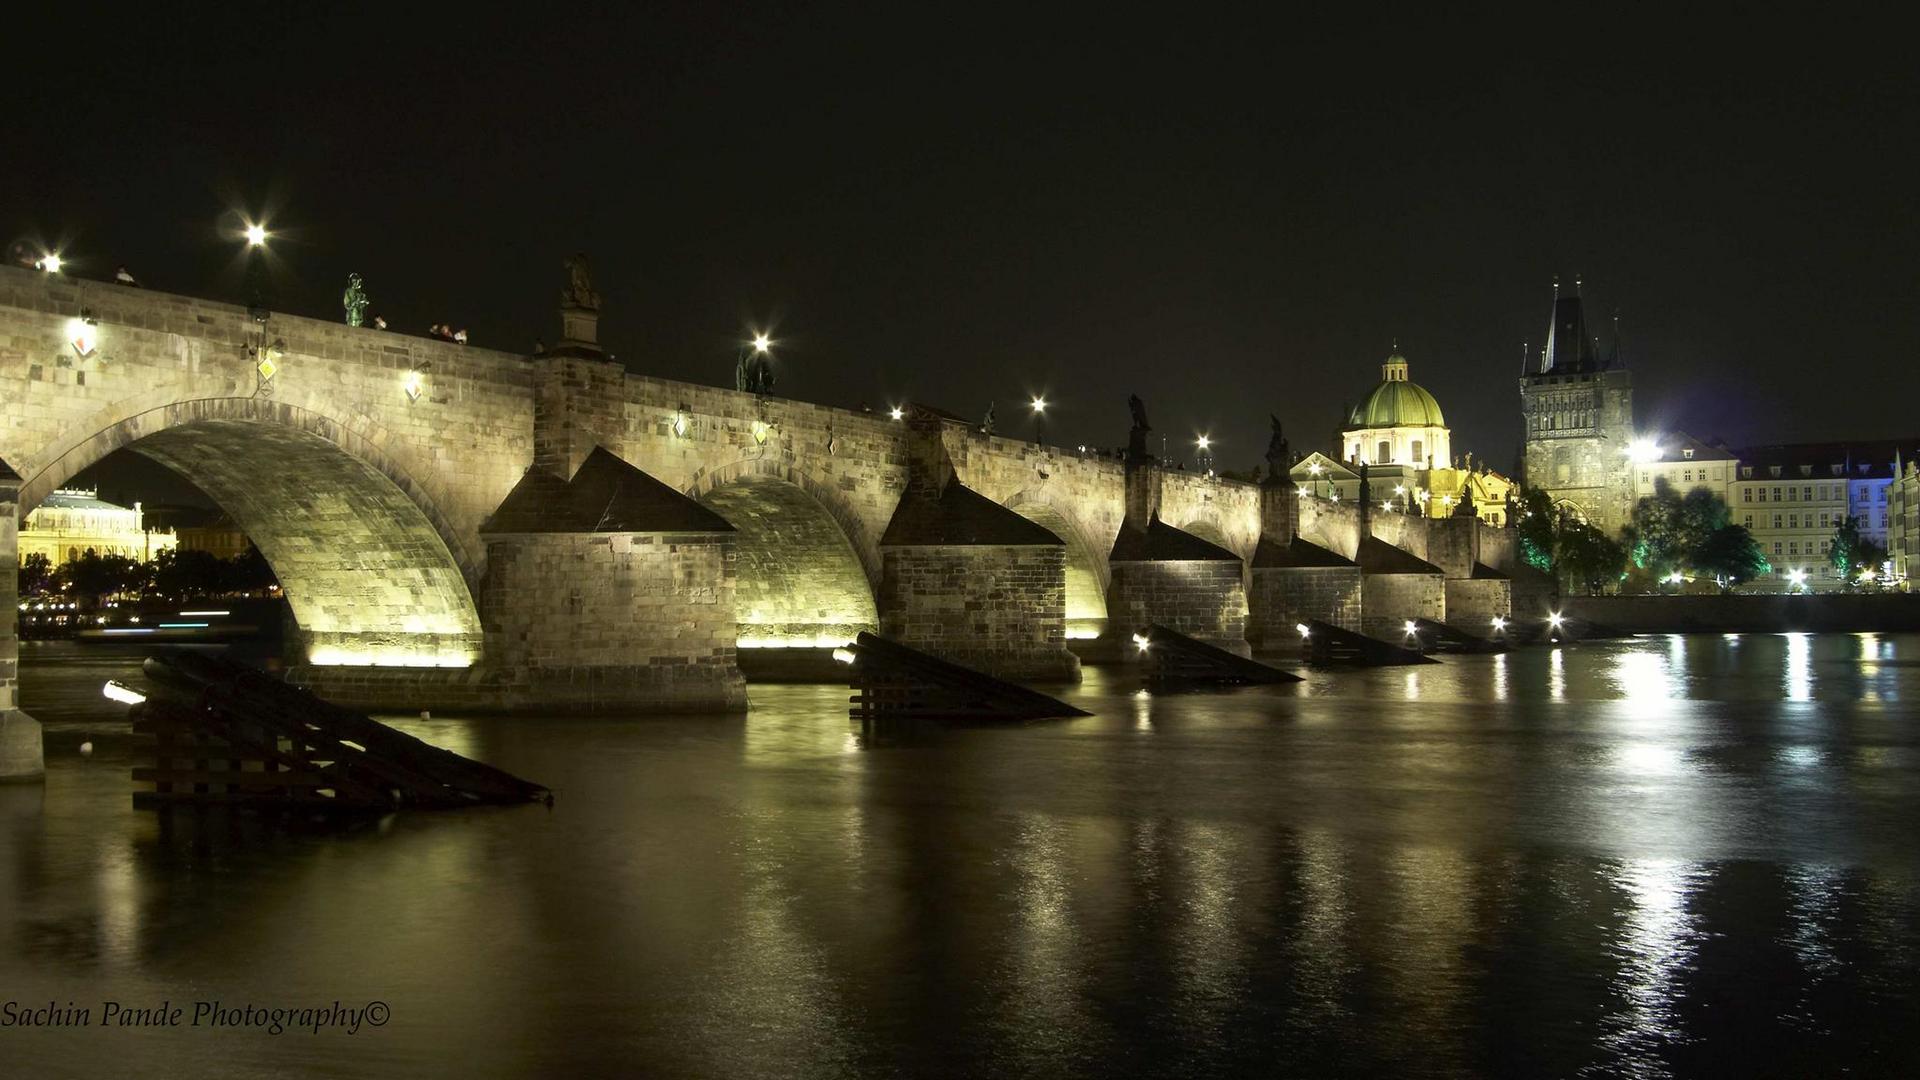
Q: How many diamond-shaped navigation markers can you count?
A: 6